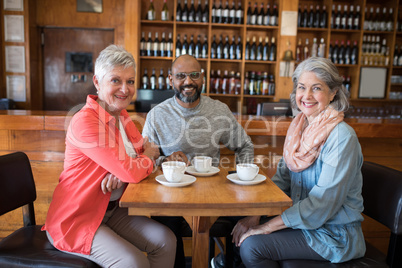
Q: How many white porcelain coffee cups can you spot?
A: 3